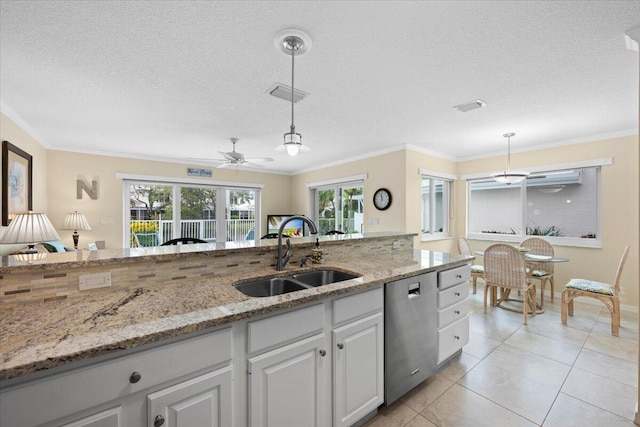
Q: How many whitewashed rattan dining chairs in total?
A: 4